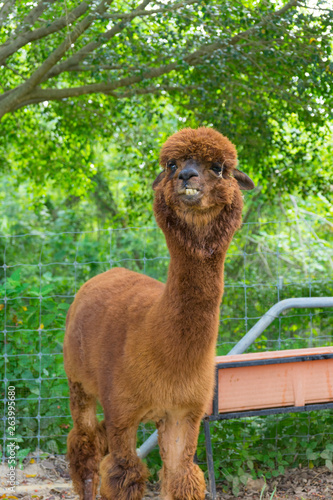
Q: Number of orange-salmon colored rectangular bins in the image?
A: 1